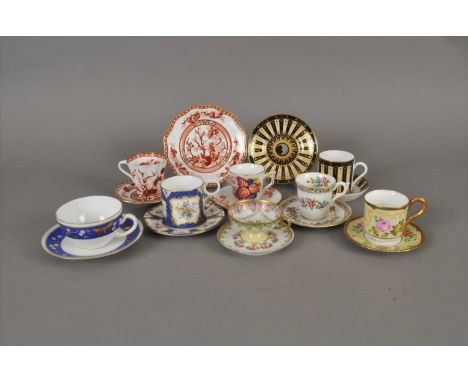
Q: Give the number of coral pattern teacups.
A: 1